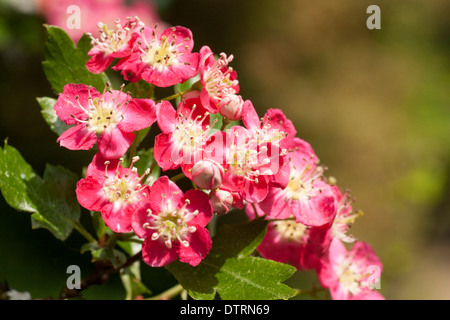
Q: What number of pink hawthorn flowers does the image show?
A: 13